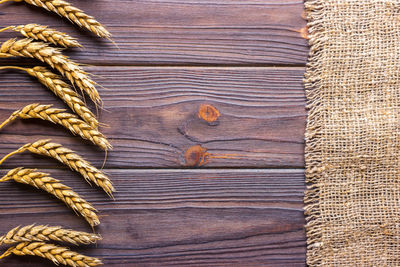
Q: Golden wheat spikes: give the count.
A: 9